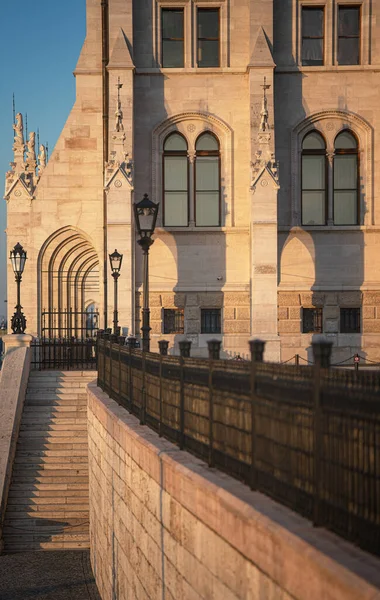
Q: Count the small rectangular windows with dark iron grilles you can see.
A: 4